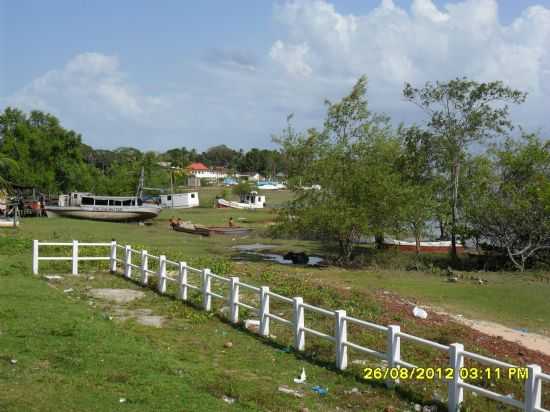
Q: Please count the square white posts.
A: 15